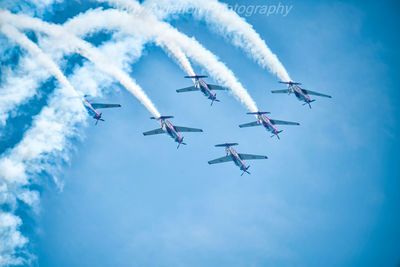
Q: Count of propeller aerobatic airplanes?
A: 6